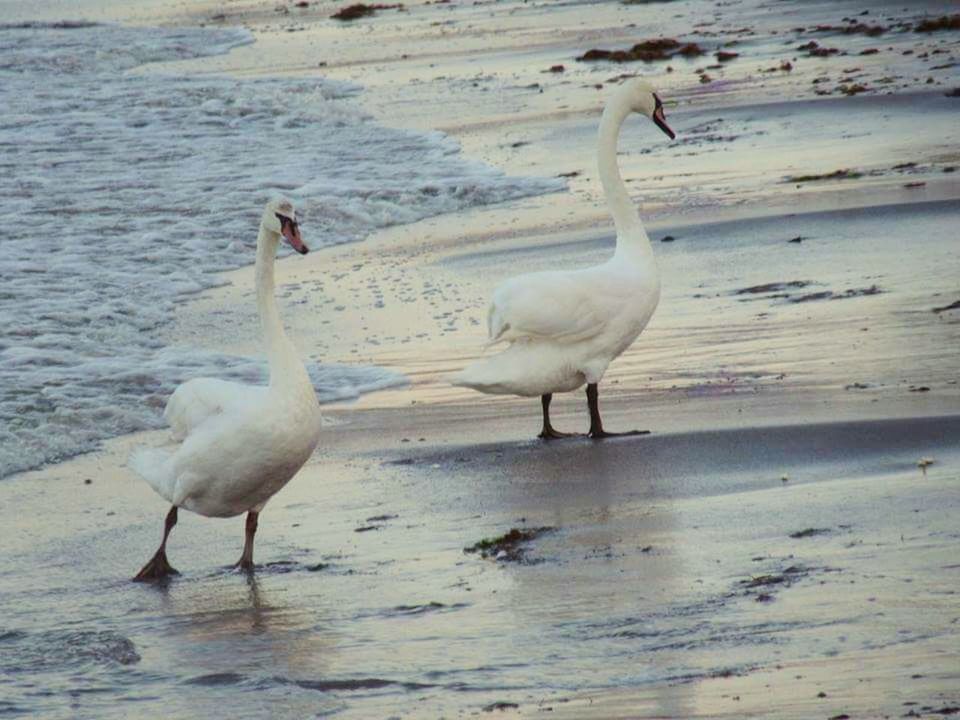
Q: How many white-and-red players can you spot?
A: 0